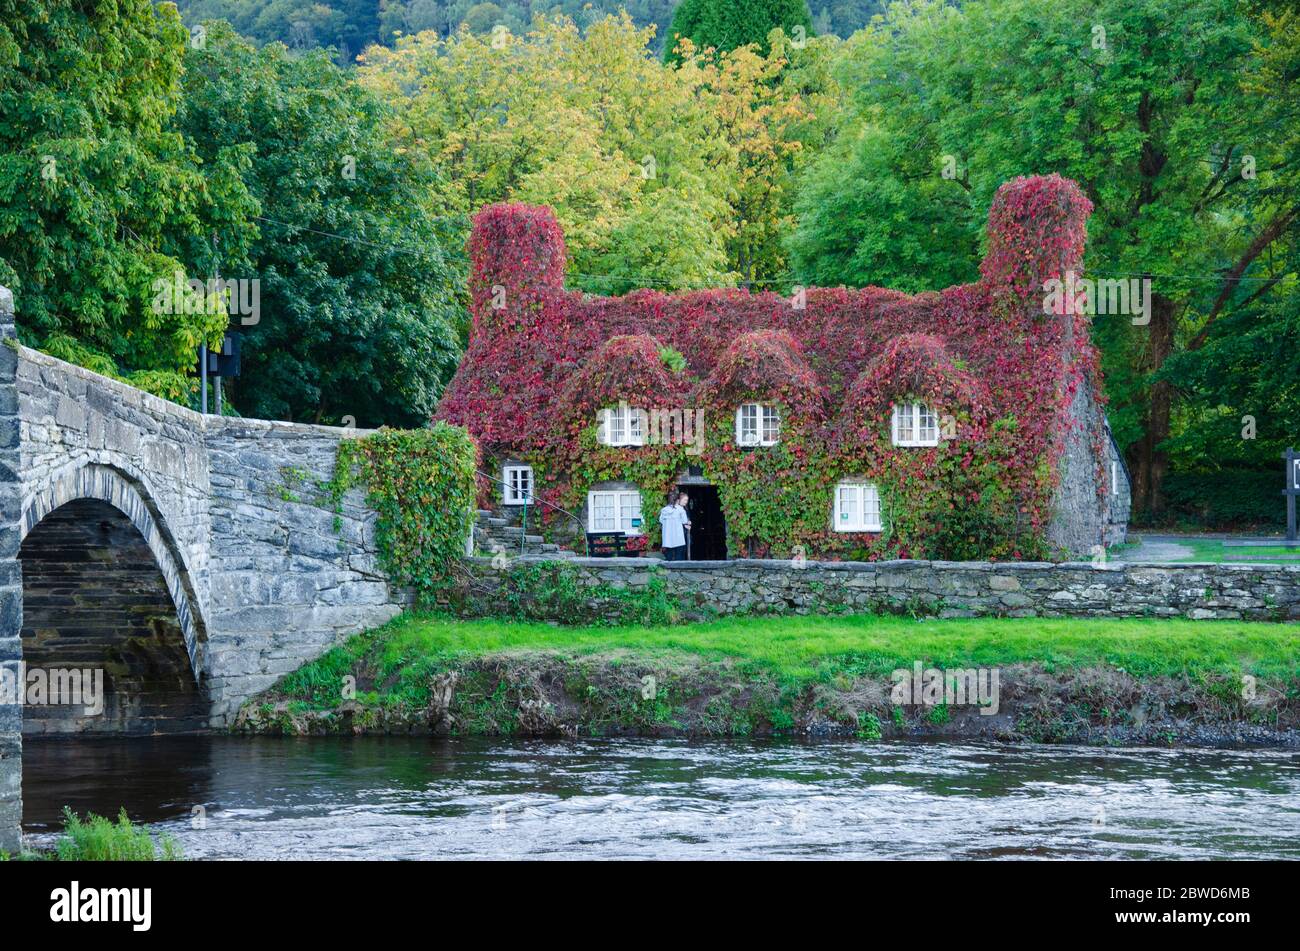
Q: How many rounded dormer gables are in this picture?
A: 3